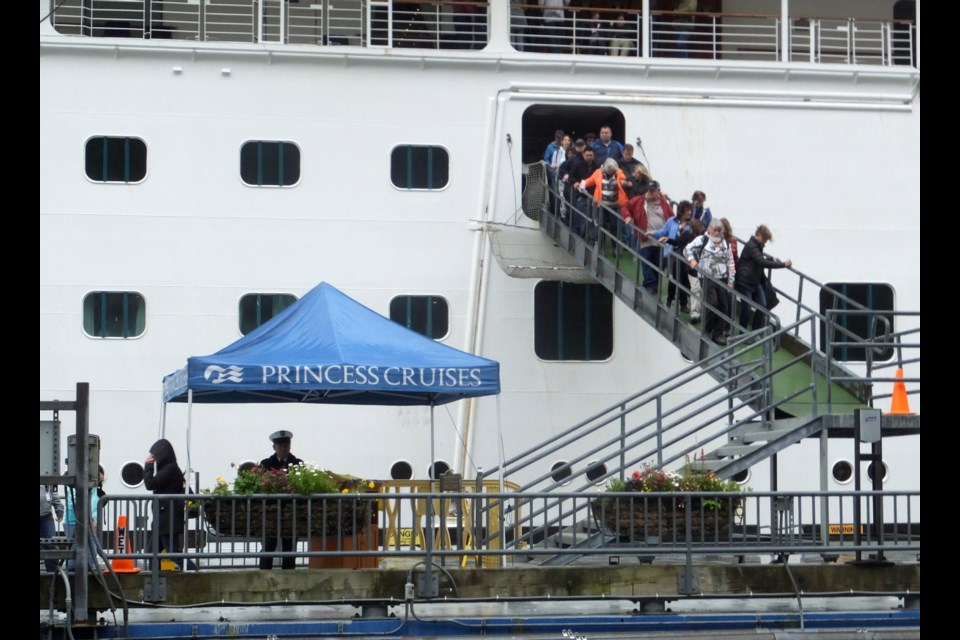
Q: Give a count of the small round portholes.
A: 9